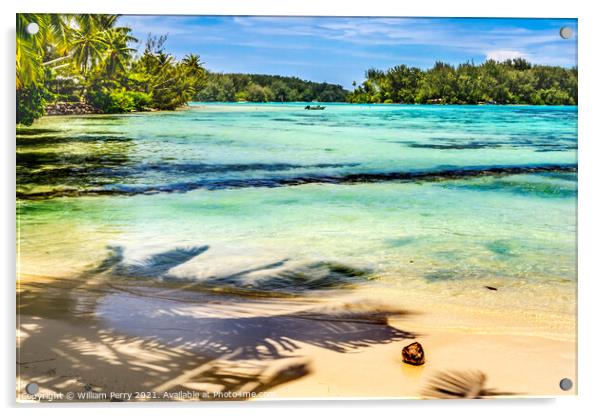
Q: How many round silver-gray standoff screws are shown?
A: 4